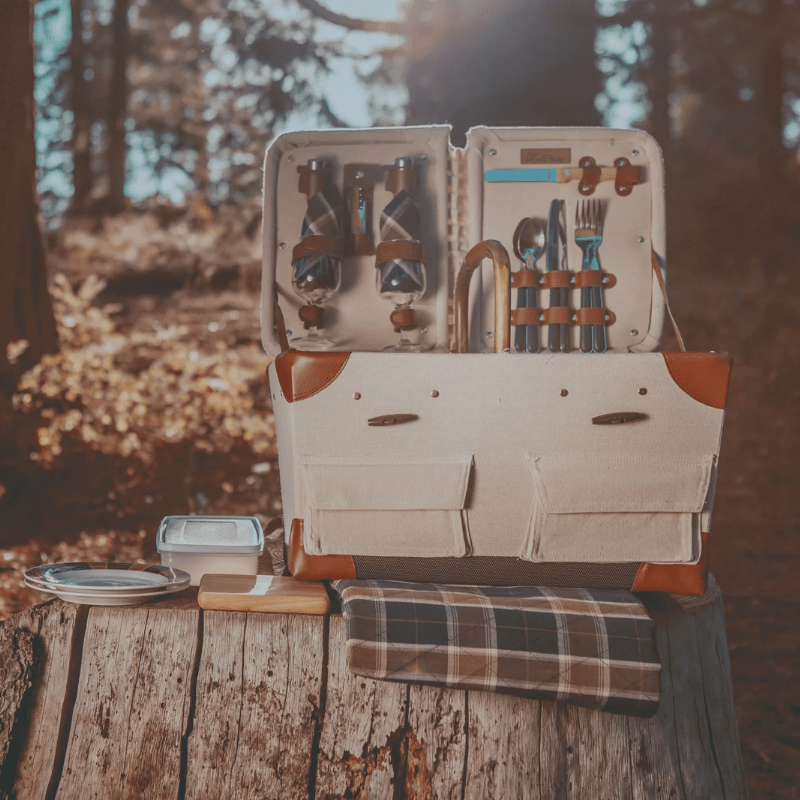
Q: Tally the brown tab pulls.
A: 2